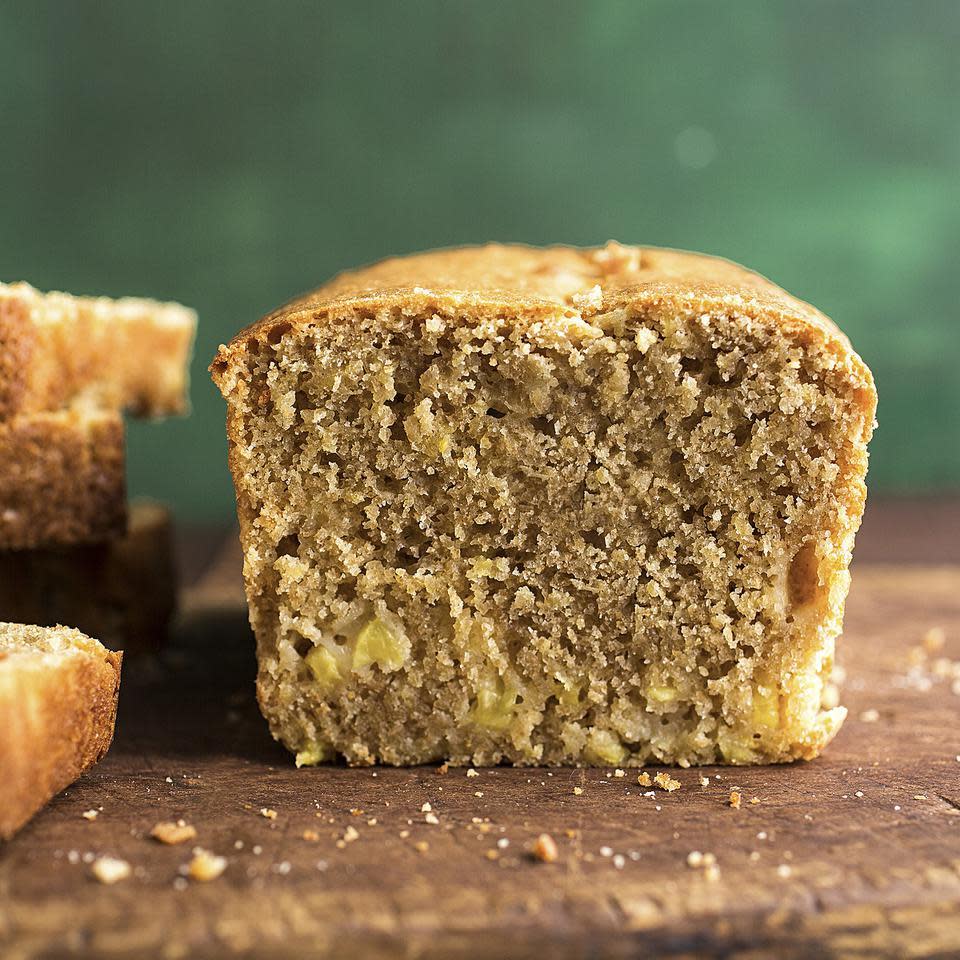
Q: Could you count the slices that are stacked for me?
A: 3